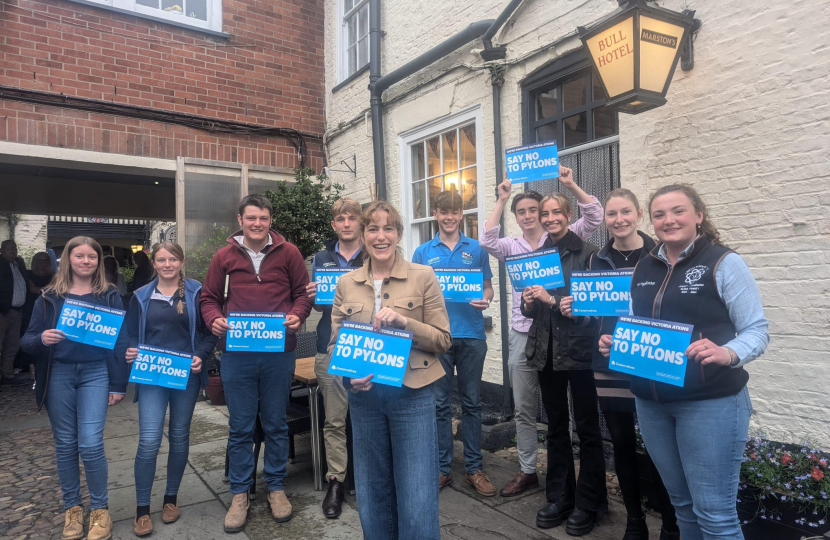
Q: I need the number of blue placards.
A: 10